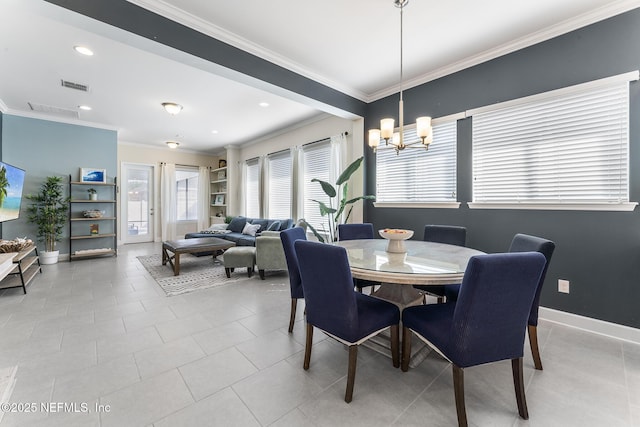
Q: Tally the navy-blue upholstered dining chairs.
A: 6